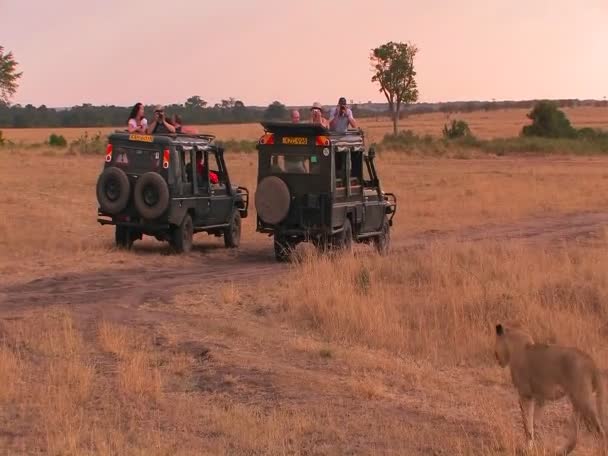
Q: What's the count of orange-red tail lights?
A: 4